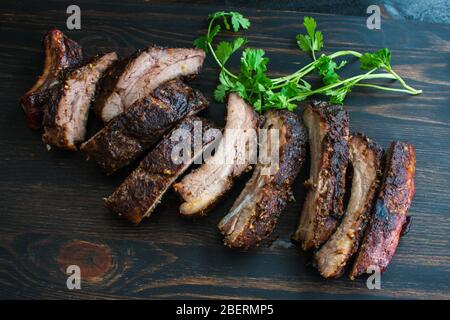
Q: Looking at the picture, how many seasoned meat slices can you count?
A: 10